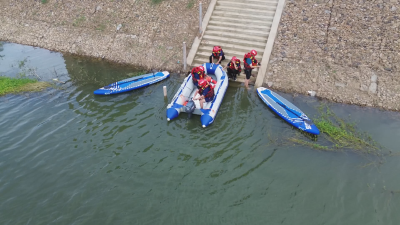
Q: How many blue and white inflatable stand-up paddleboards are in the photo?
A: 2